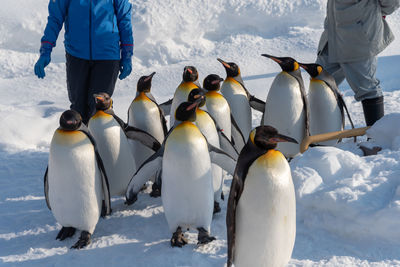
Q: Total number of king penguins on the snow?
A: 11